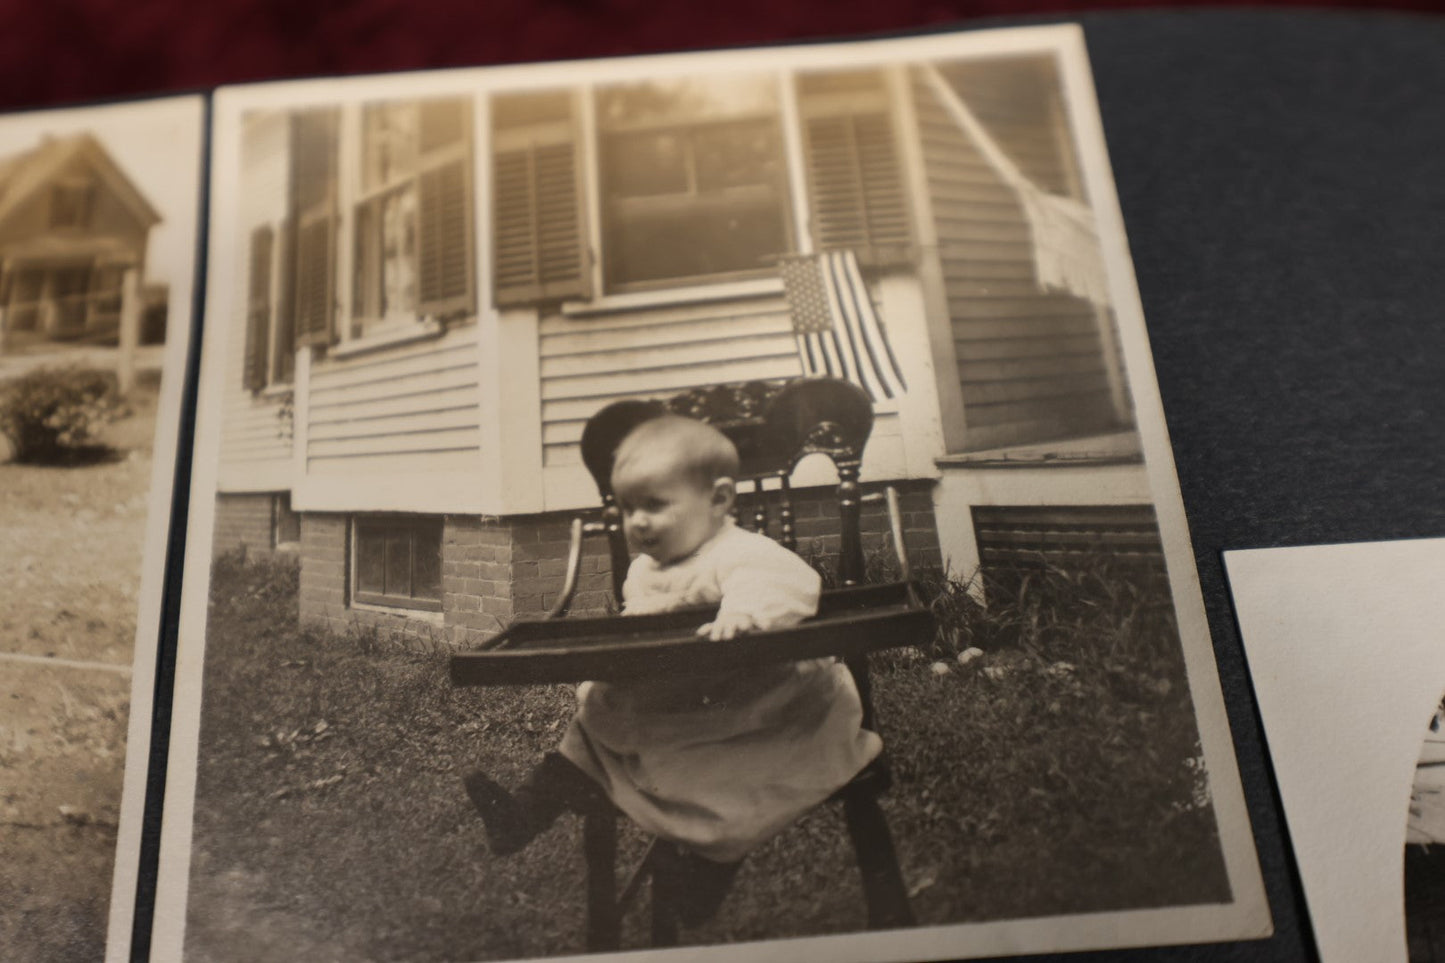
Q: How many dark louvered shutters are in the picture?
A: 5